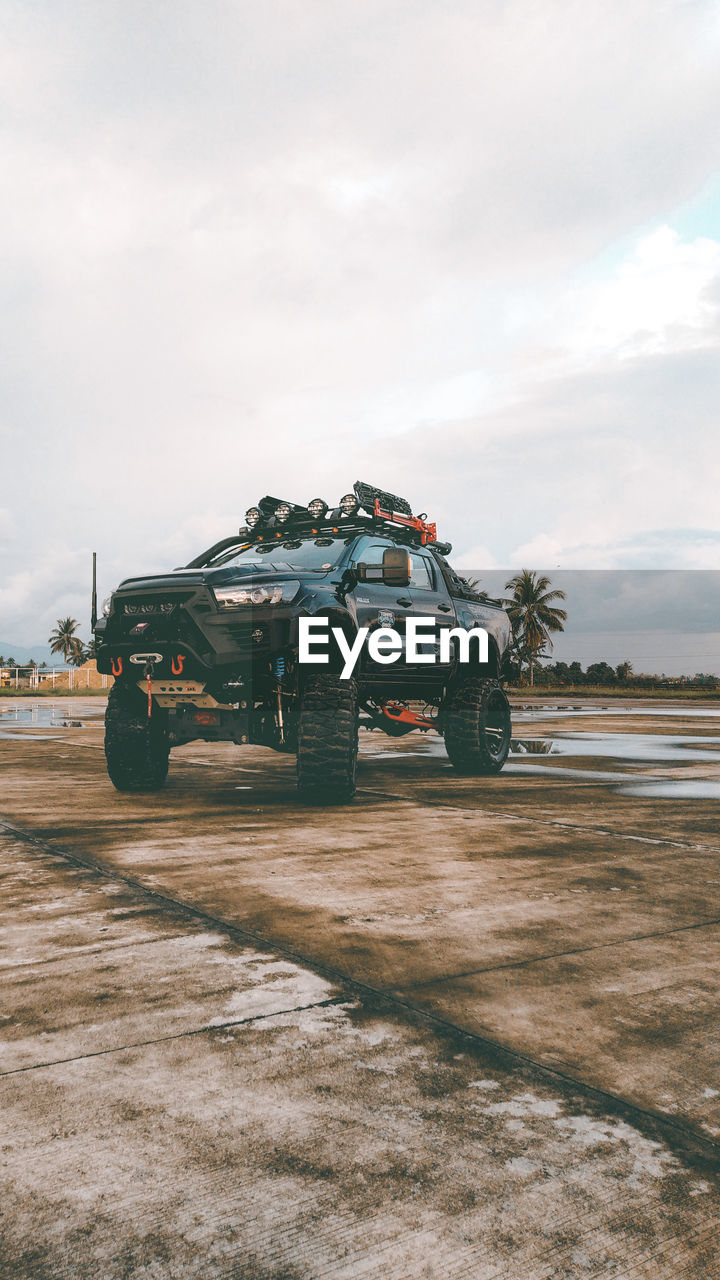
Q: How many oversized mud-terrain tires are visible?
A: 3